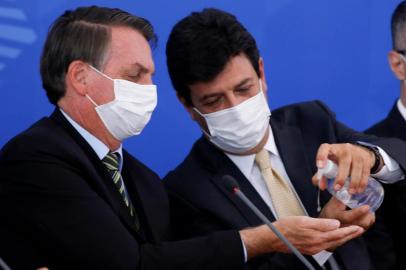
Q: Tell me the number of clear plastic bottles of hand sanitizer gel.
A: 1